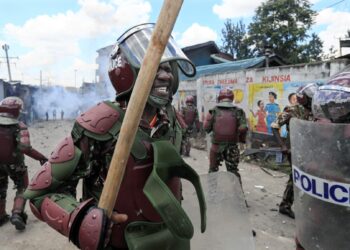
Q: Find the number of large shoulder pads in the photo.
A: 1